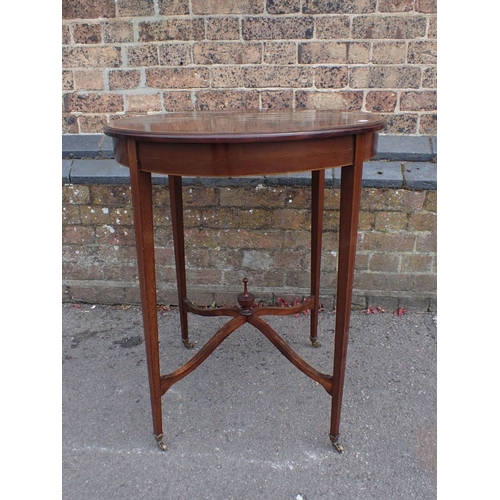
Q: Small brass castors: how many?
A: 4